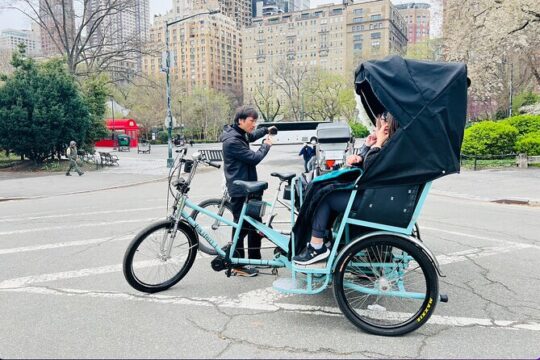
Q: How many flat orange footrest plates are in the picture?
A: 0